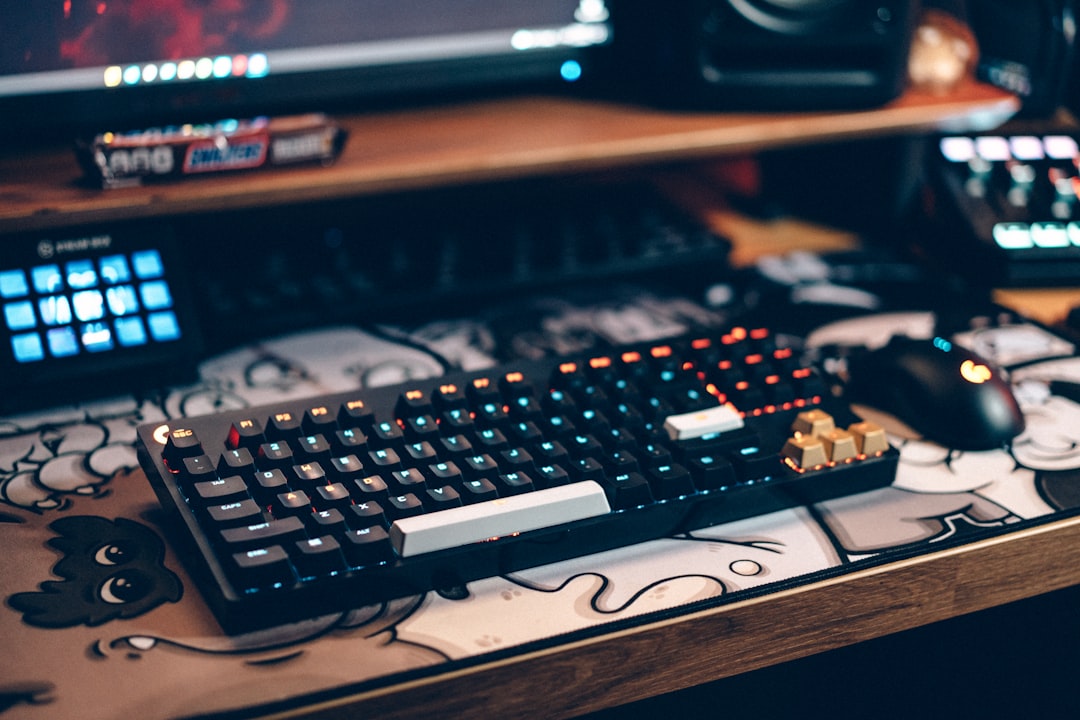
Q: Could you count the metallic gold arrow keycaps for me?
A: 4